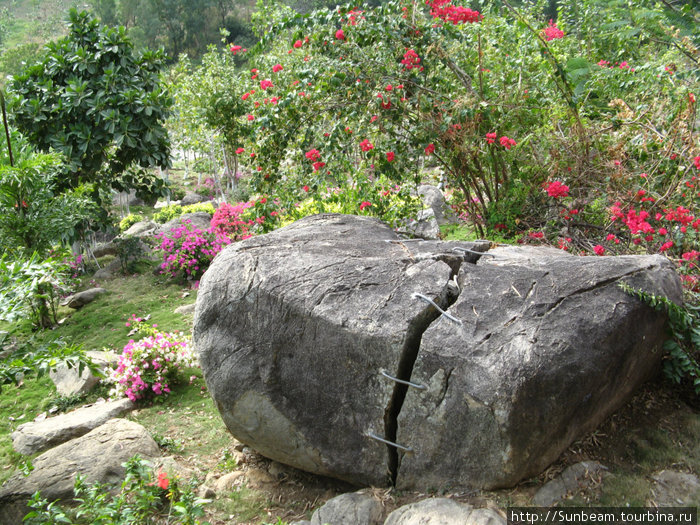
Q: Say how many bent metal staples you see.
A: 5